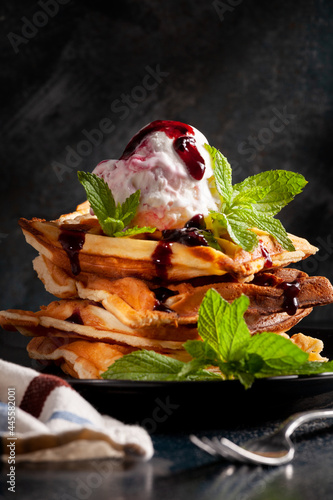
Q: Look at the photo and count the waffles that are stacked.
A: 4